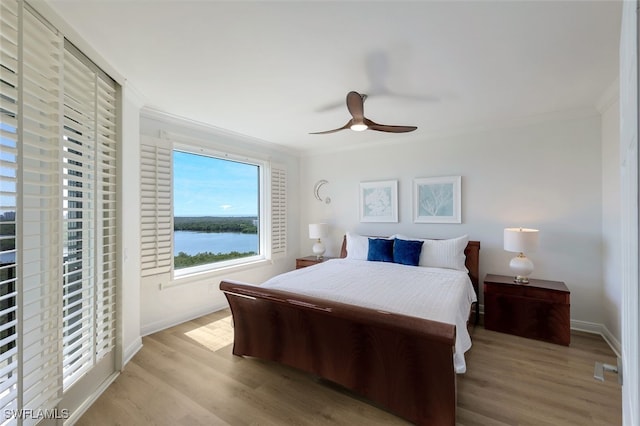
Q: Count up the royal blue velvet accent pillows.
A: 2